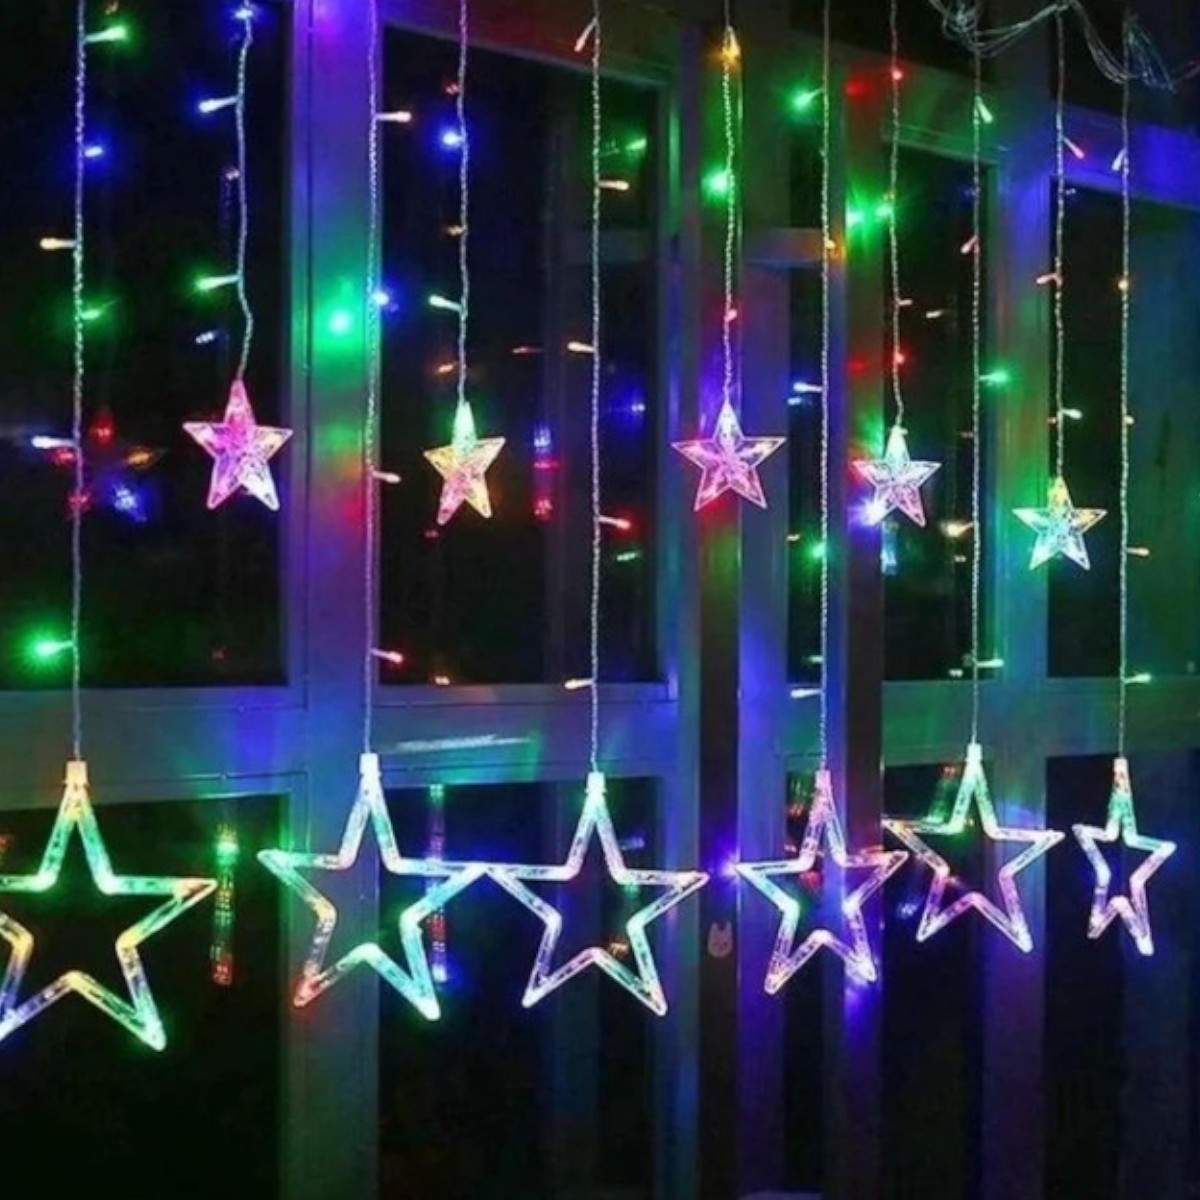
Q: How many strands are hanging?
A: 11